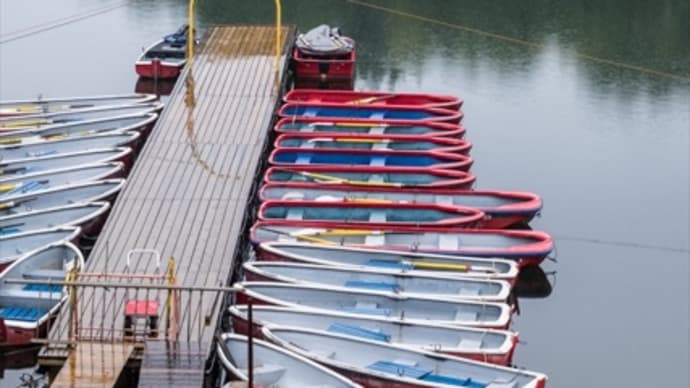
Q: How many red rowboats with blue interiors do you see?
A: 2